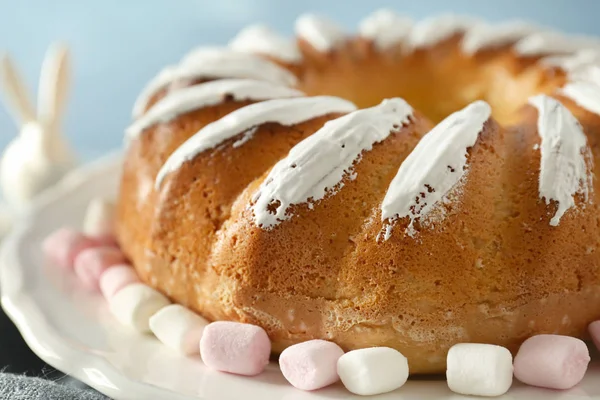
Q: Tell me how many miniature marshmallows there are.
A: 12